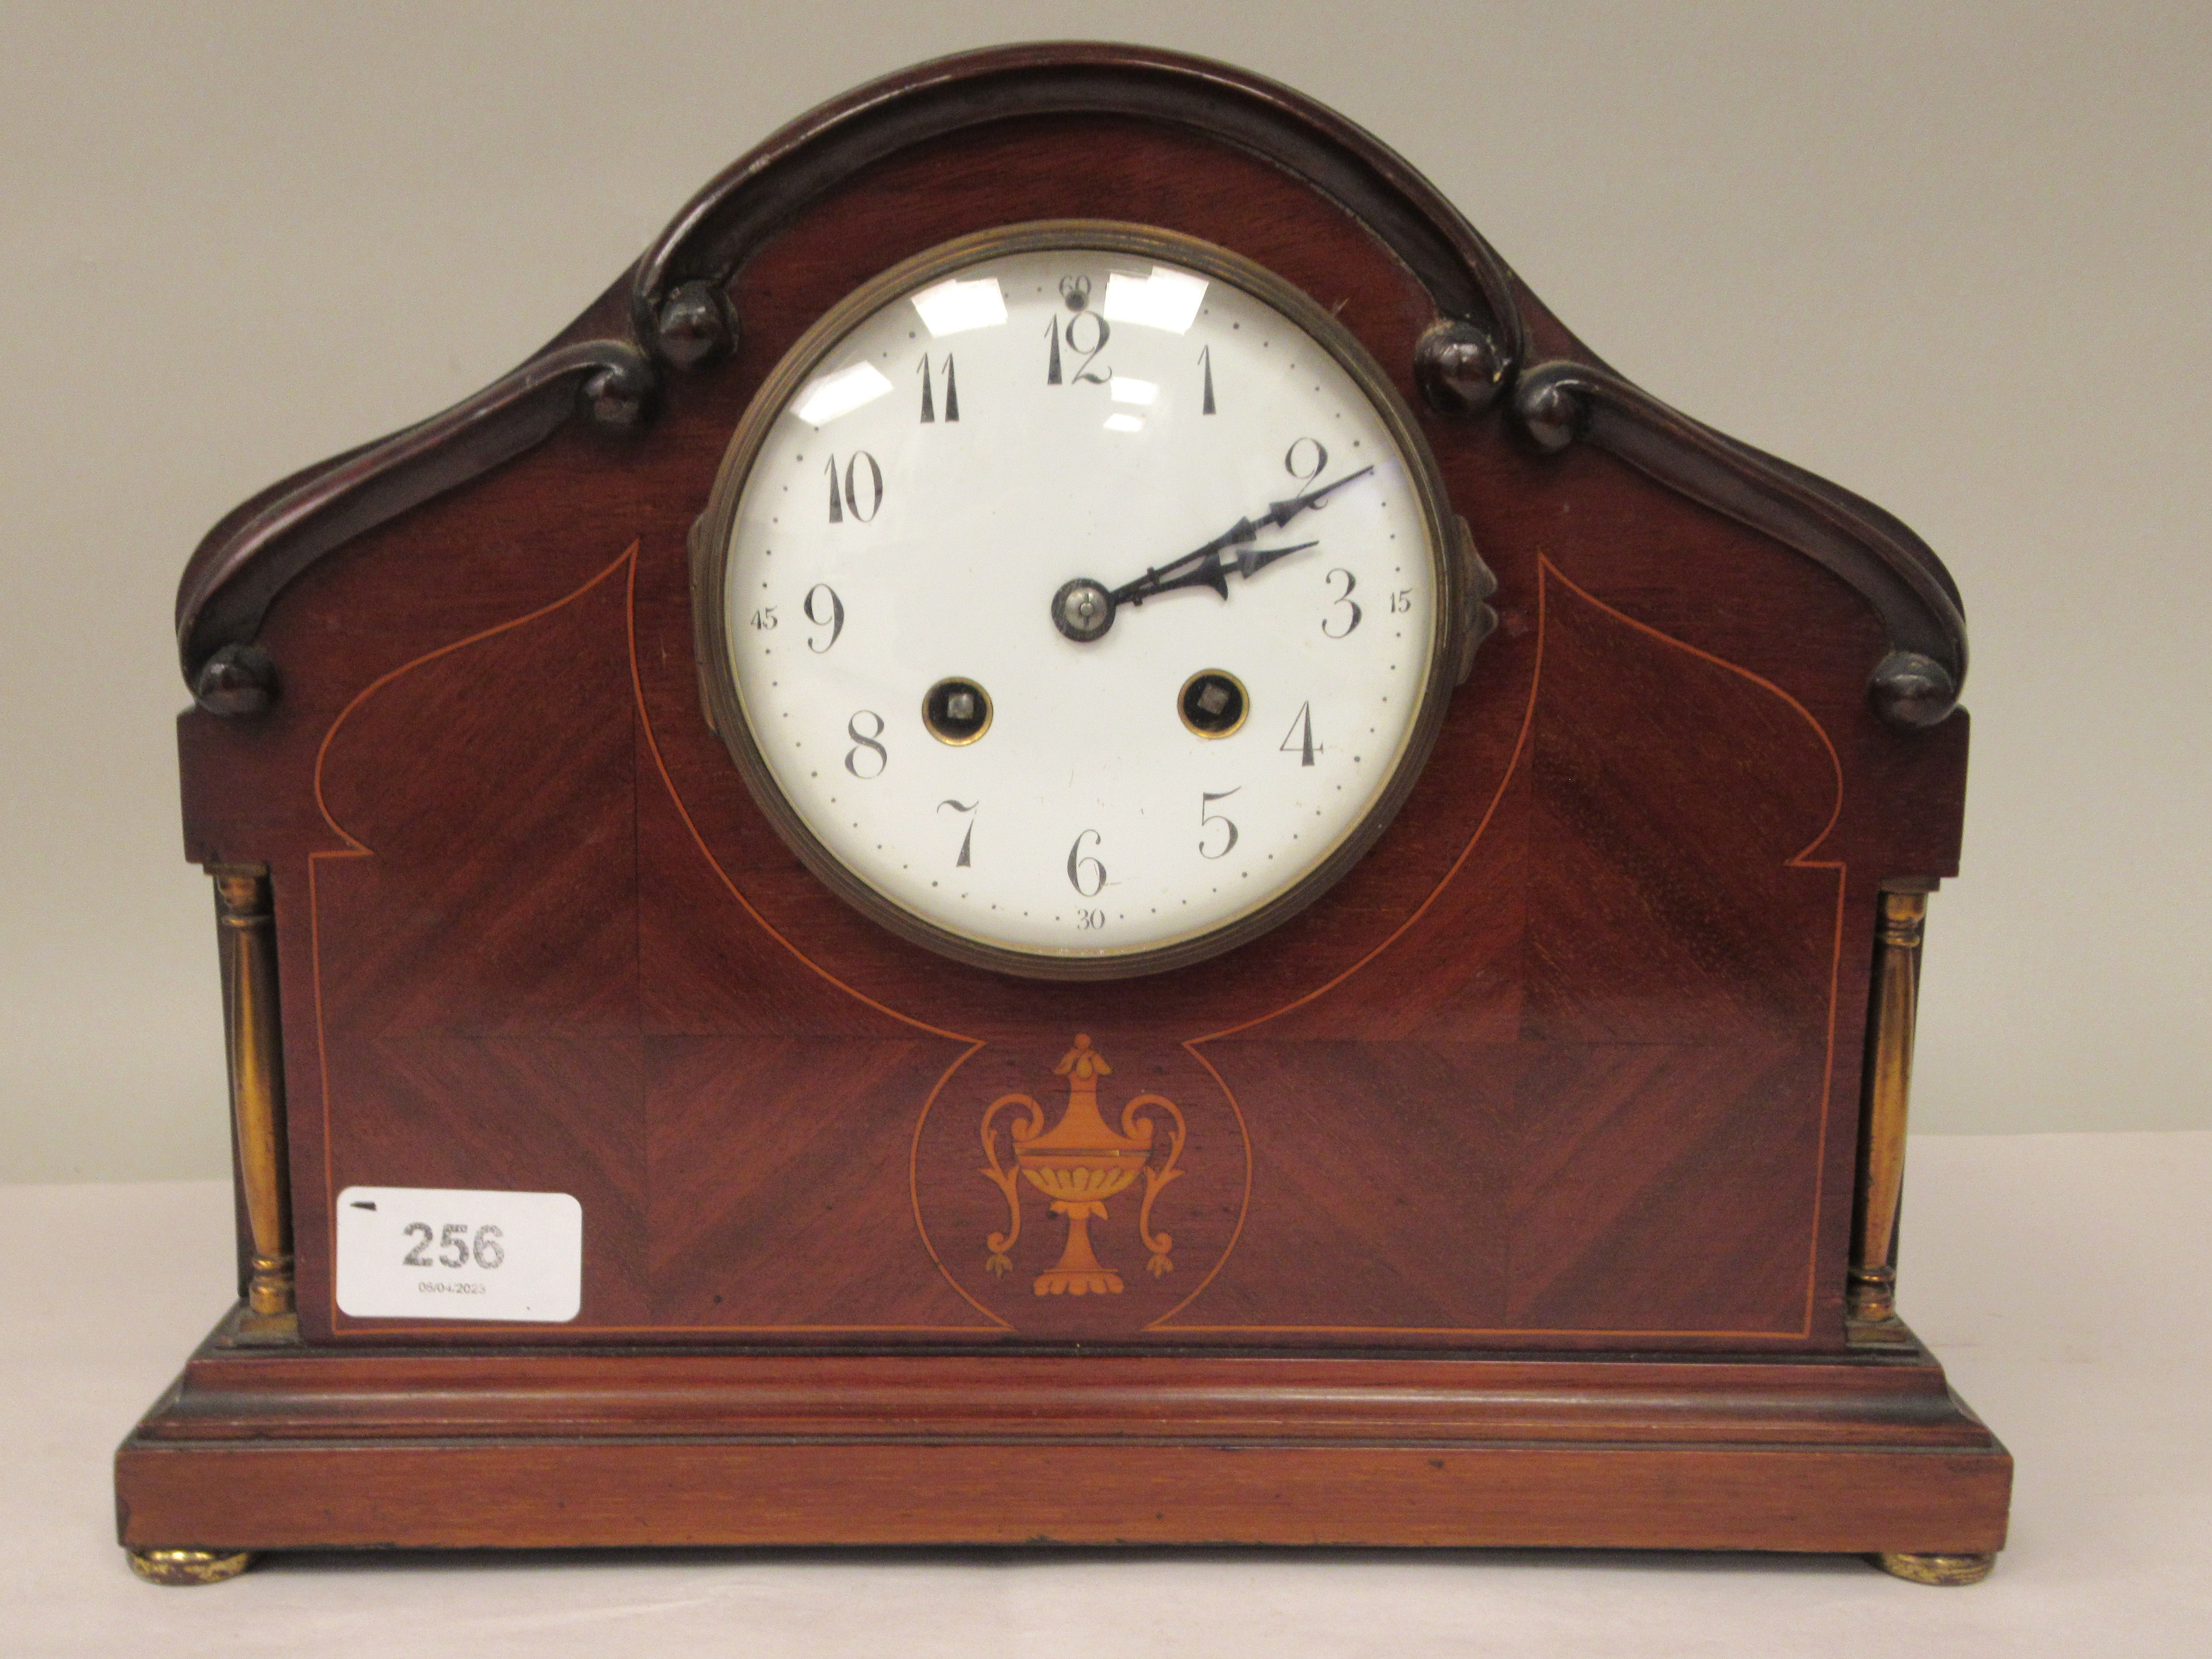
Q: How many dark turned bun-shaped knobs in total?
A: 6